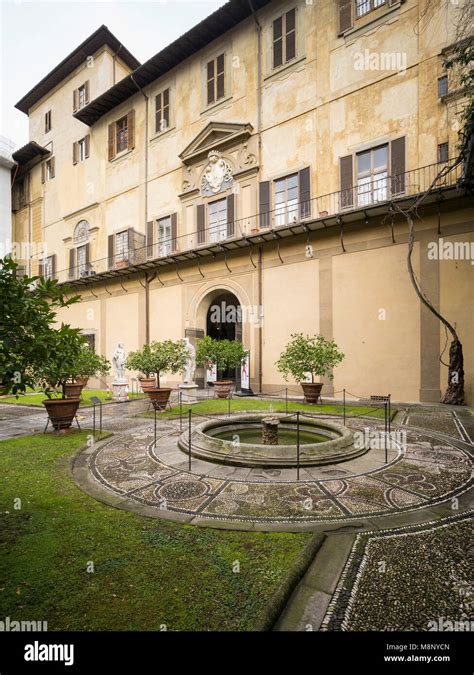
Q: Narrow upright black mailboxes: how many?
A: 0